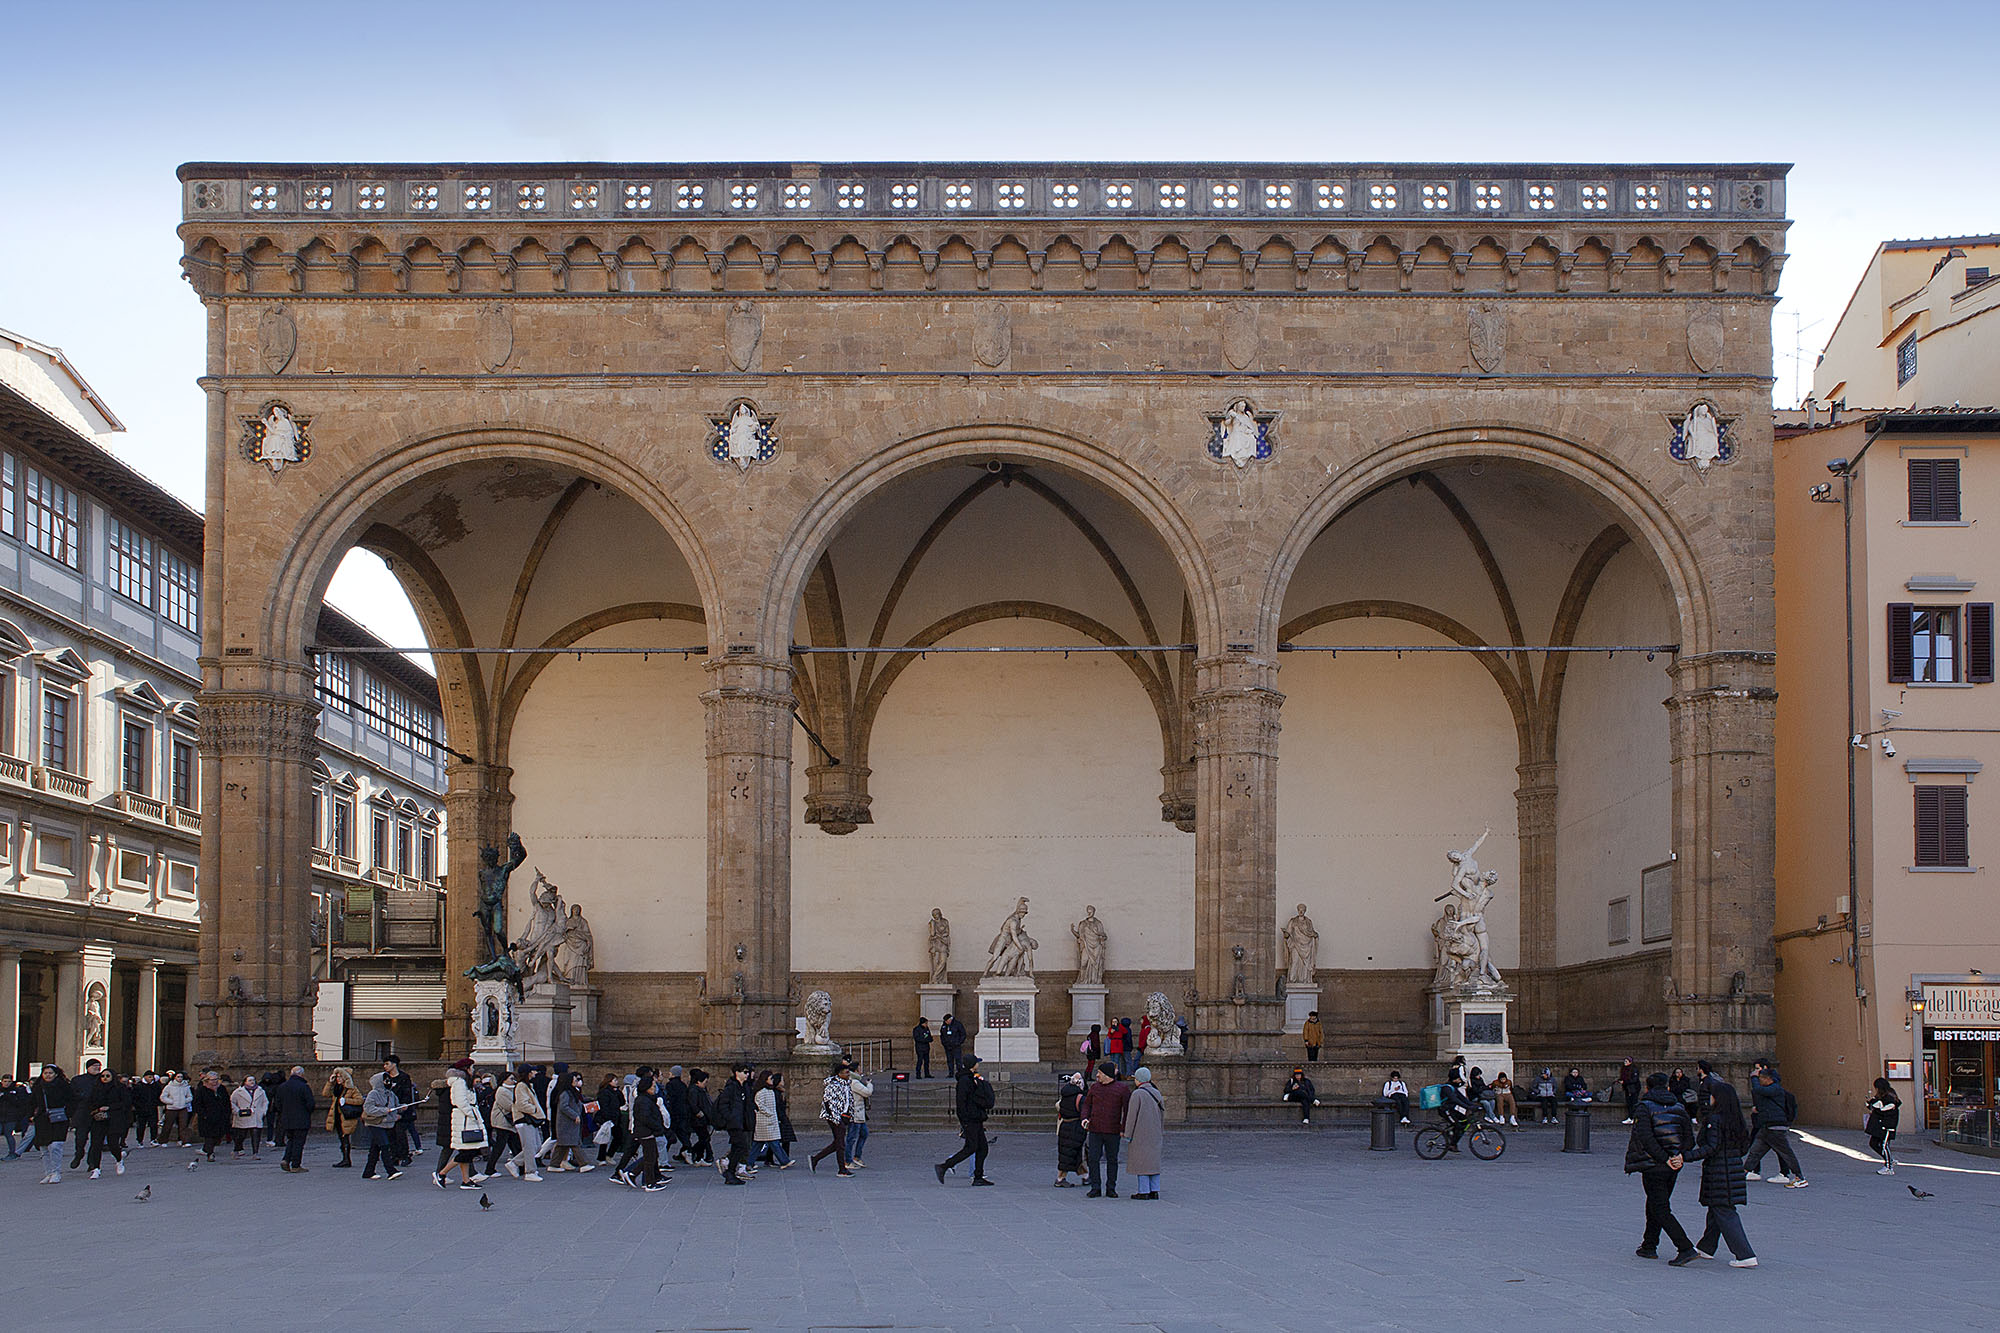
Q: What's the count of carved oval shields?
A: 7